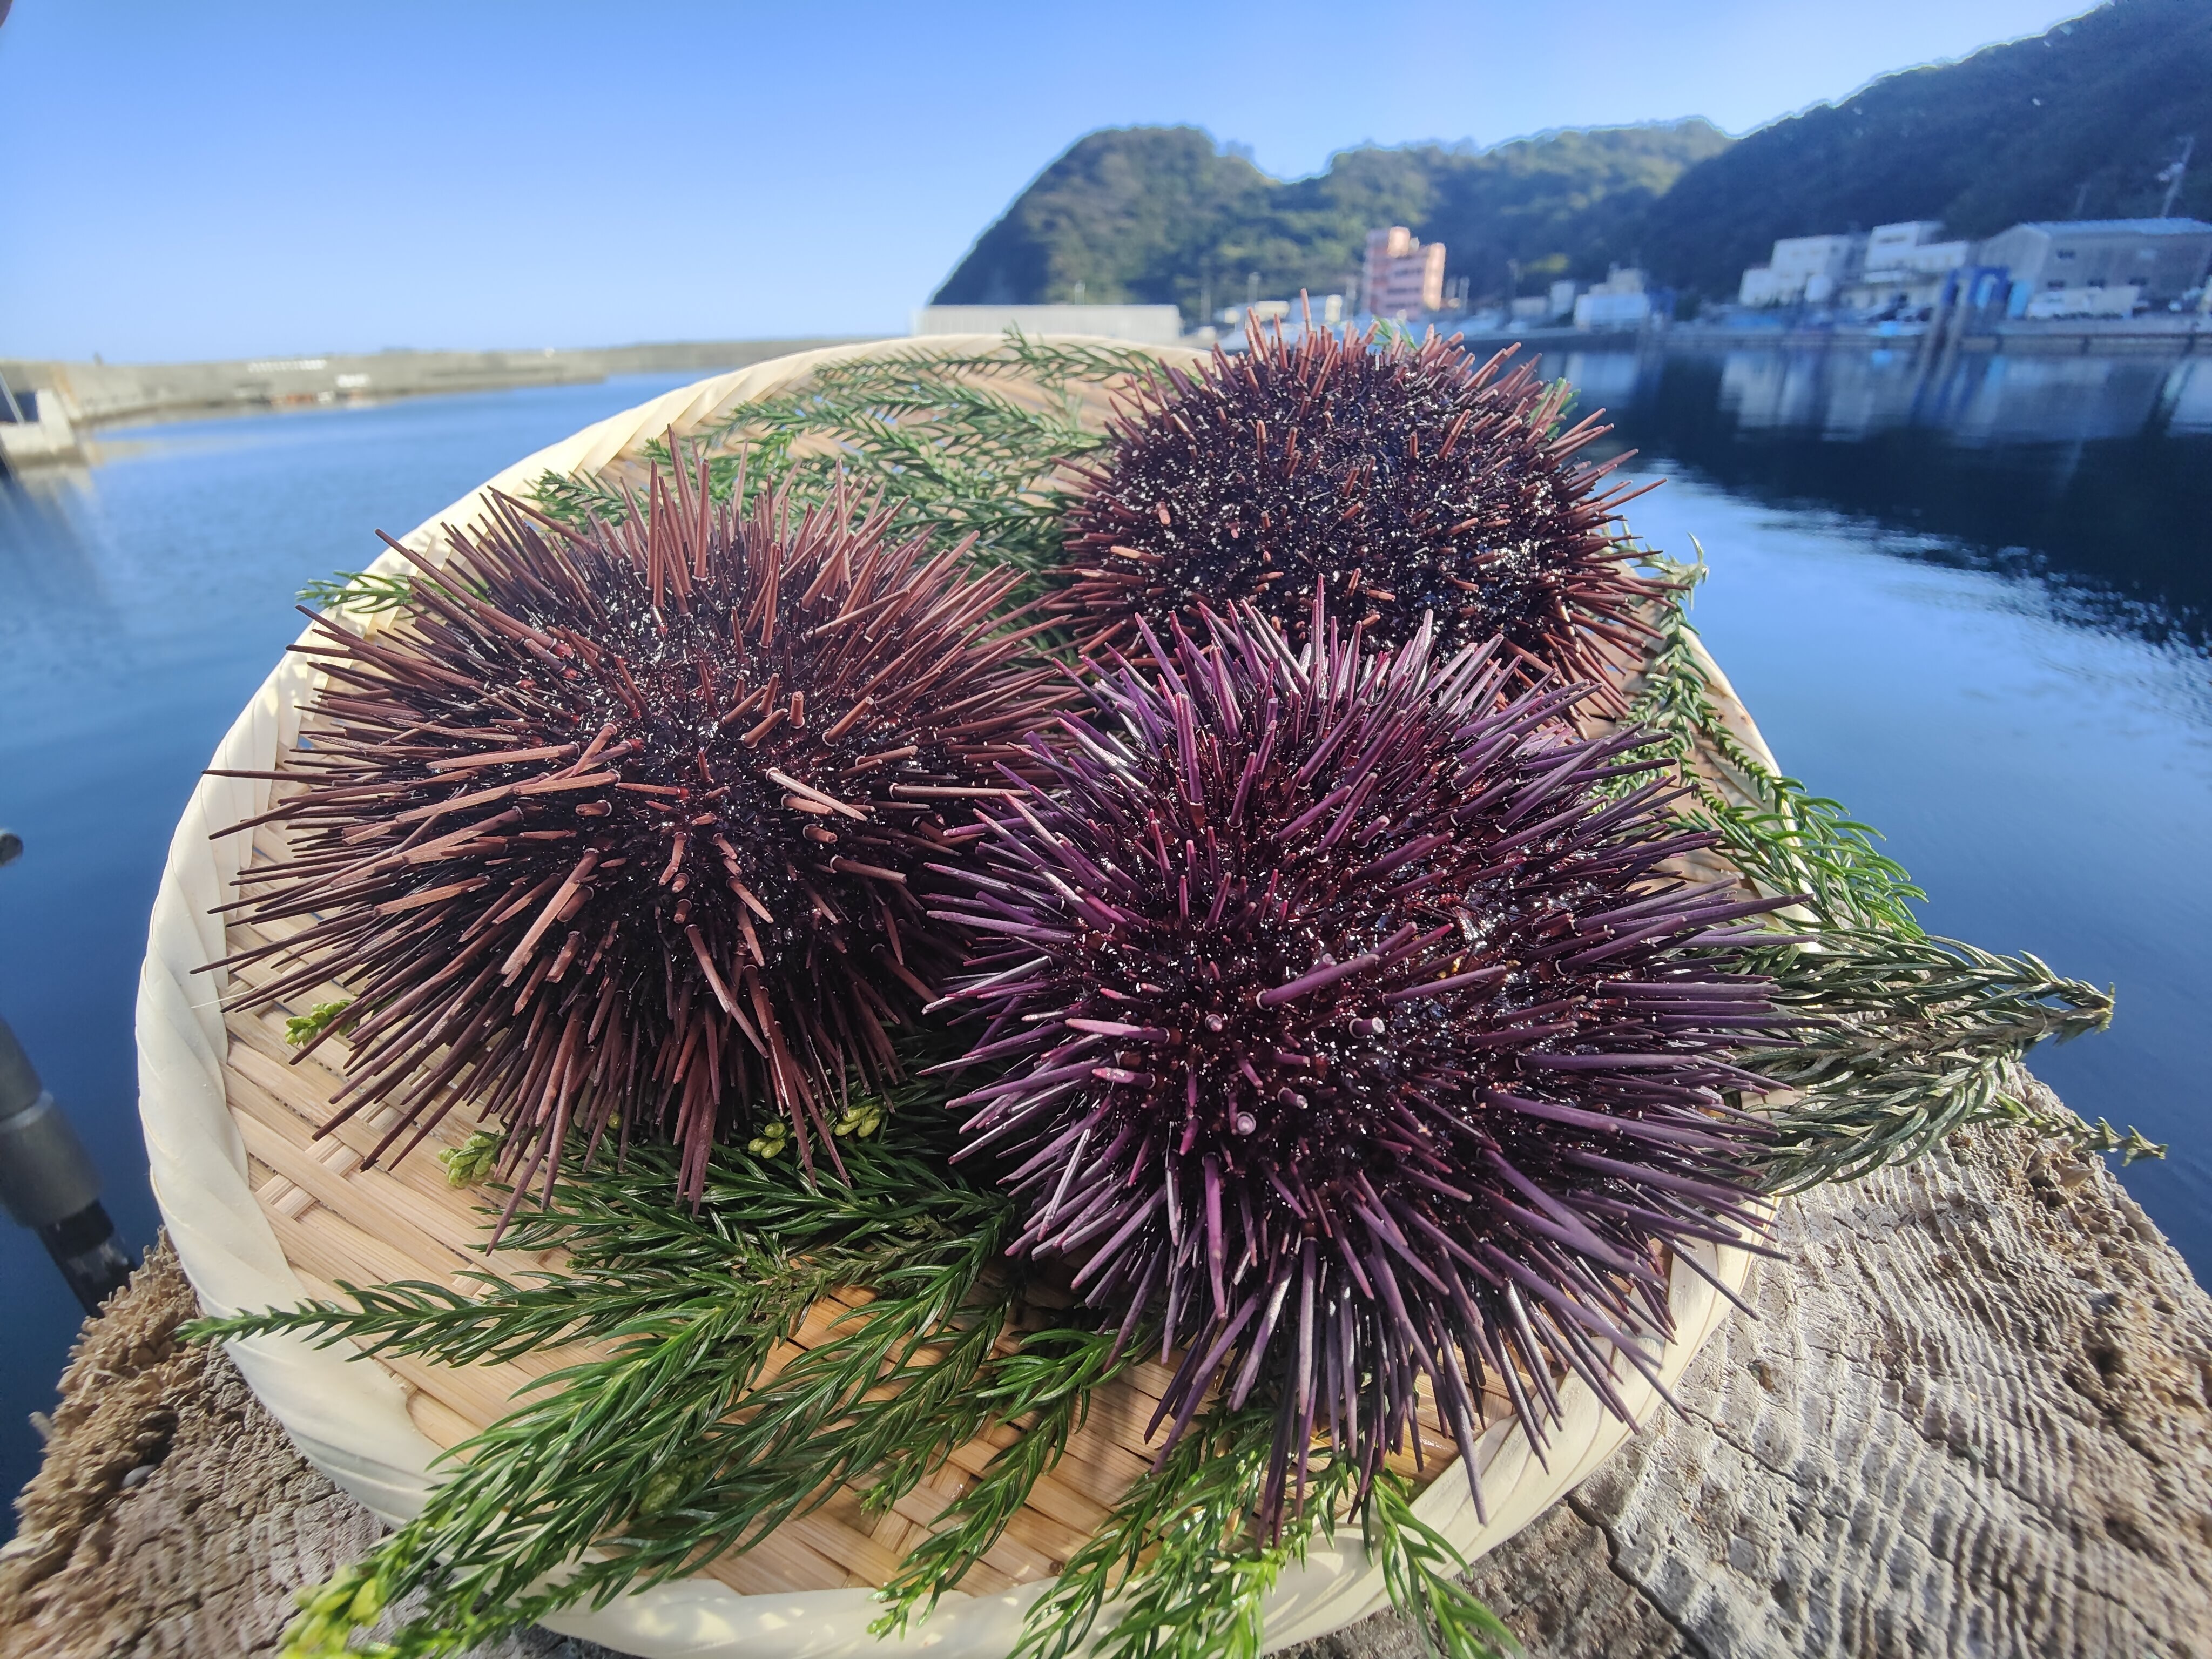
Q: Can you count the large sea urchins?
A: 3